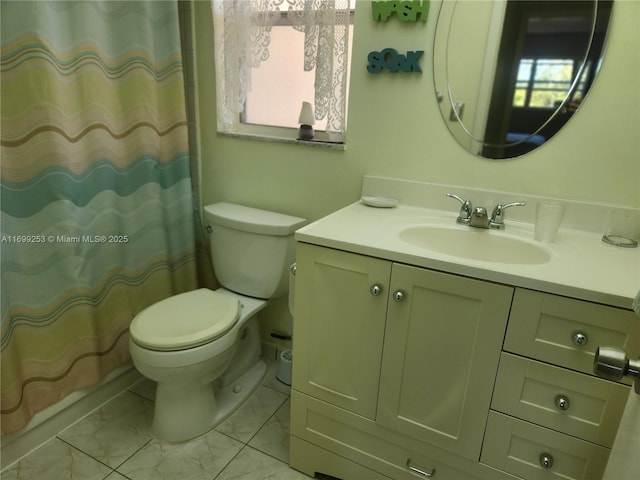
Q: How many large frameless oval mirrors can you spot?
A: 1